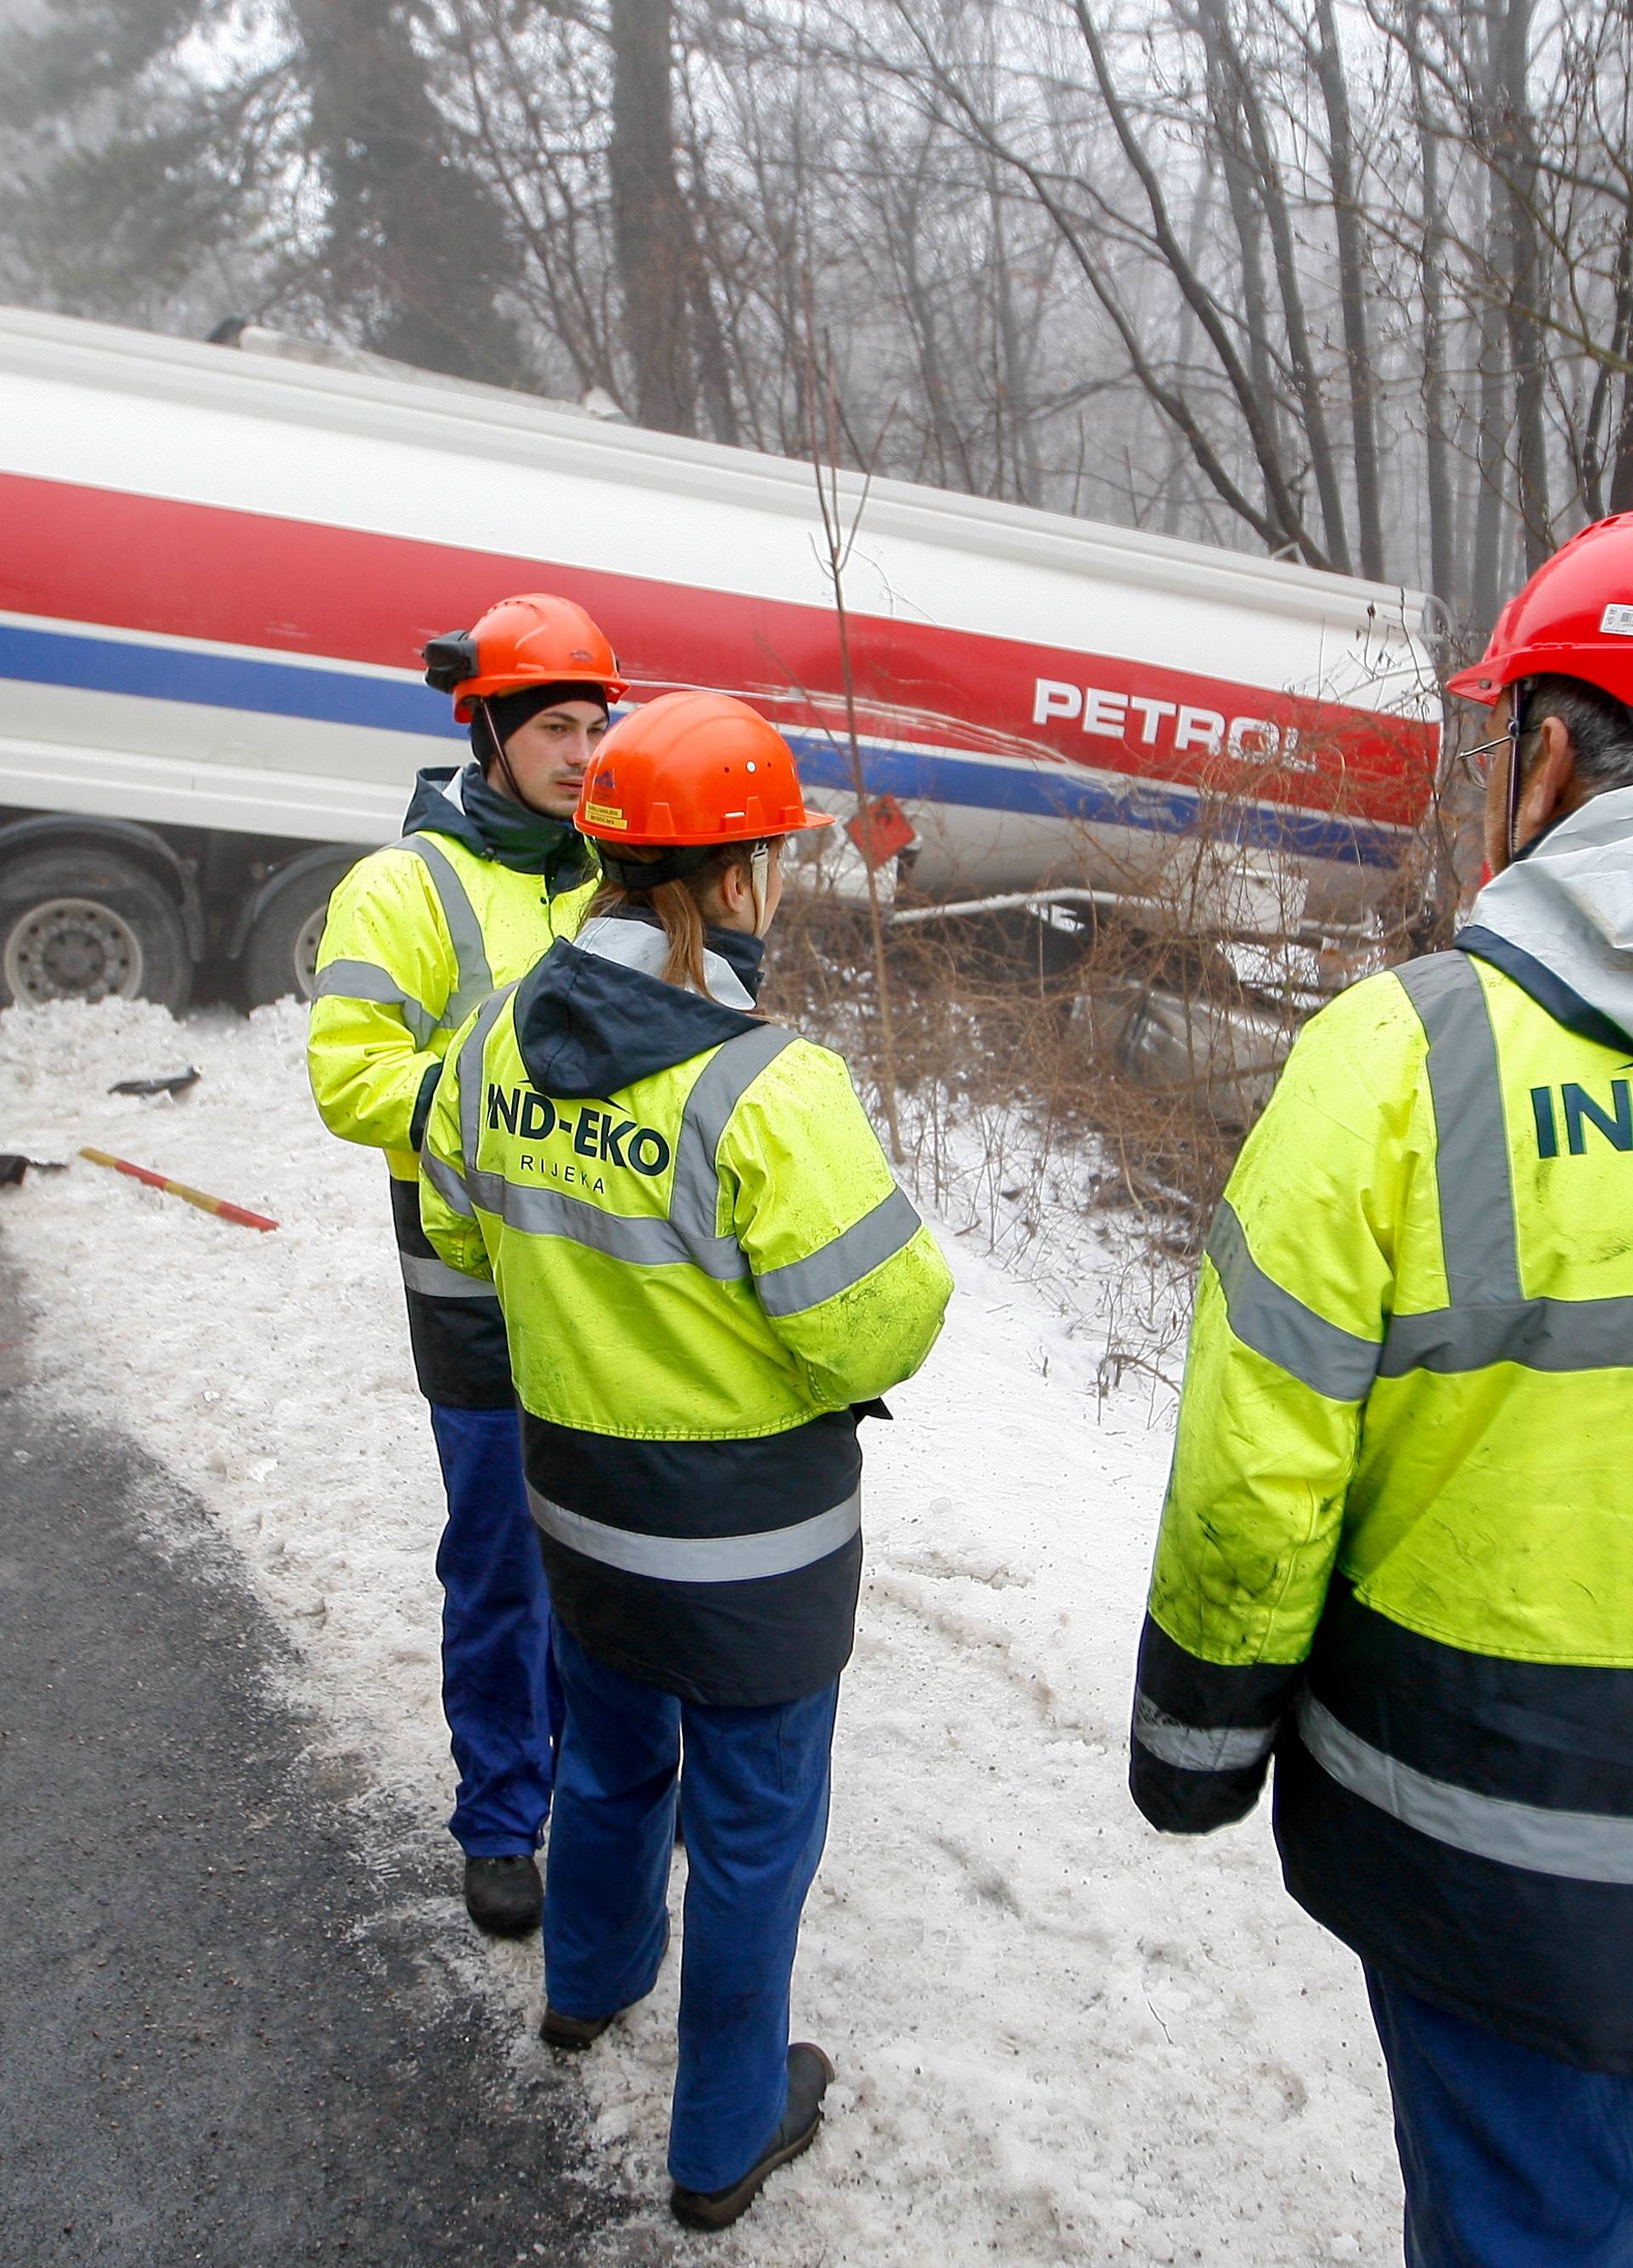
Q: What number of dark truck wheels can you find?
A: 2